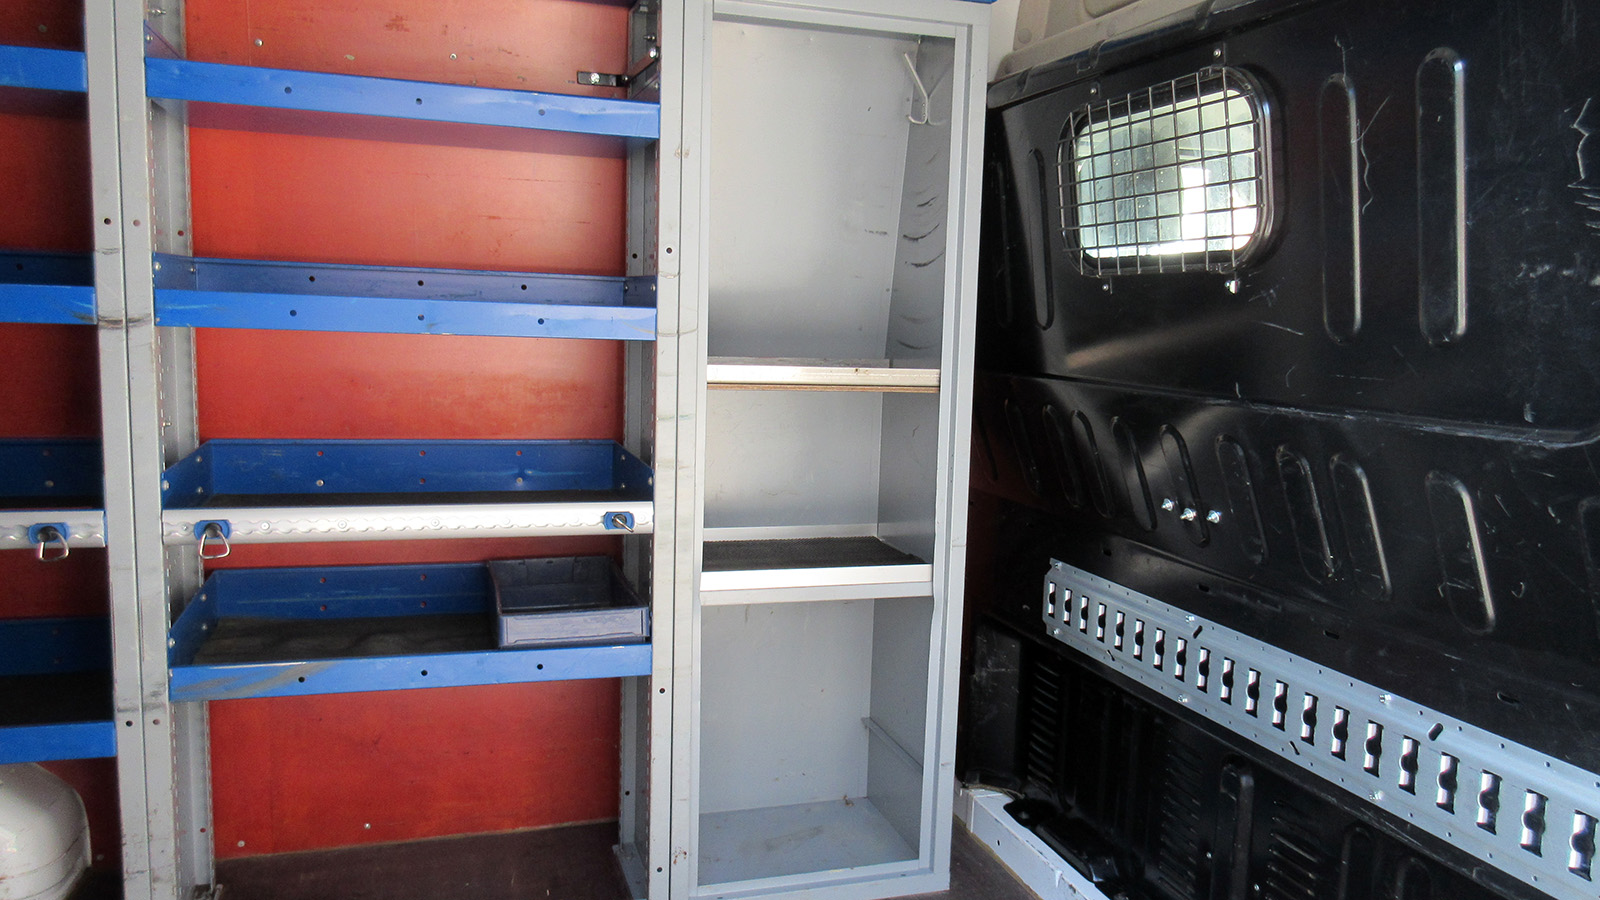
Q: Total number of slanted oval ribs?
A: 11